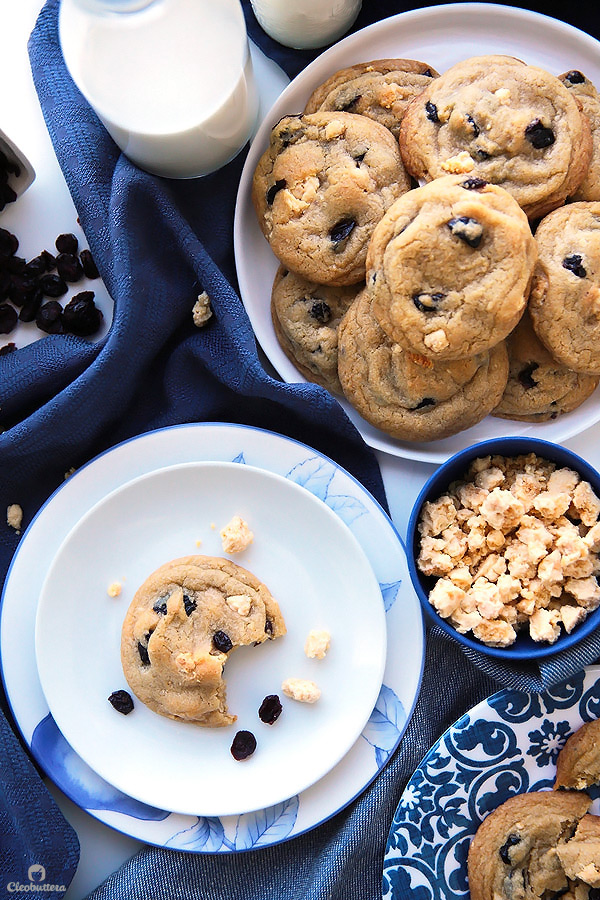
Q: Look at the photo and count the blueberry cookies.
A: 12